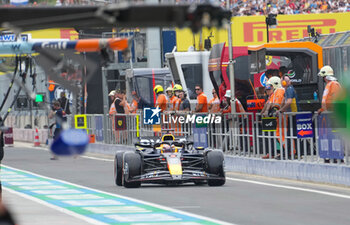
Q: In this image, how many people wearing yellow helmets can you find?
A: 2